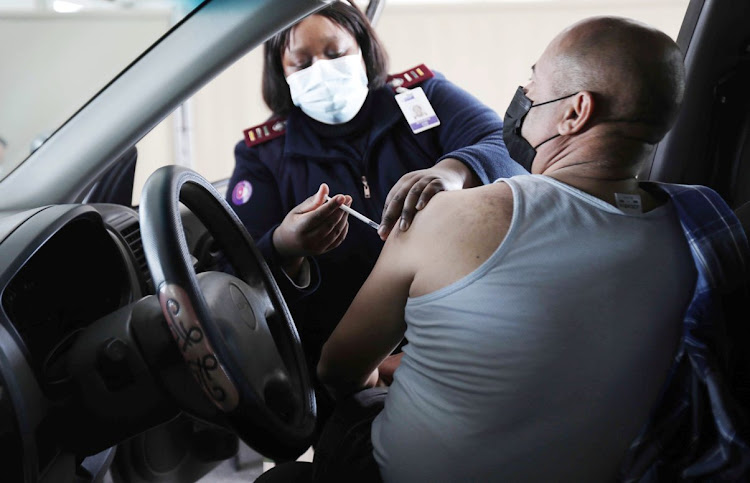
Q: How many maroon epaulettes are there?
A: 2